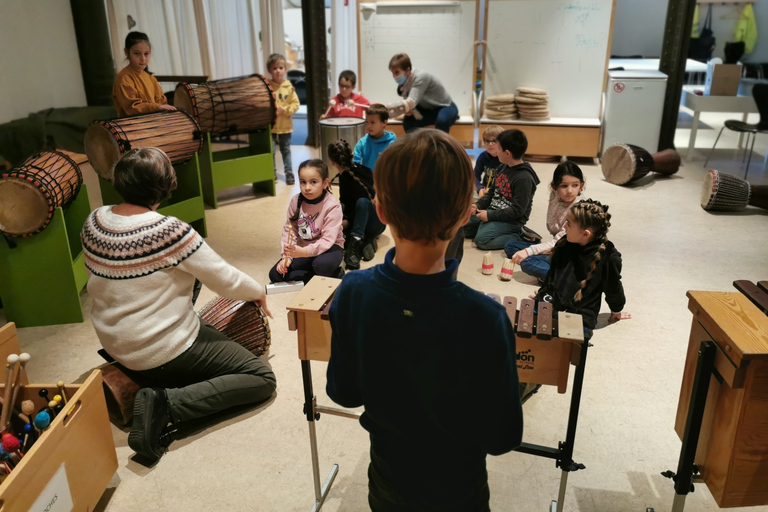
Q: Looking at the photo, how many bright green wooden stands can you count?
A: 3